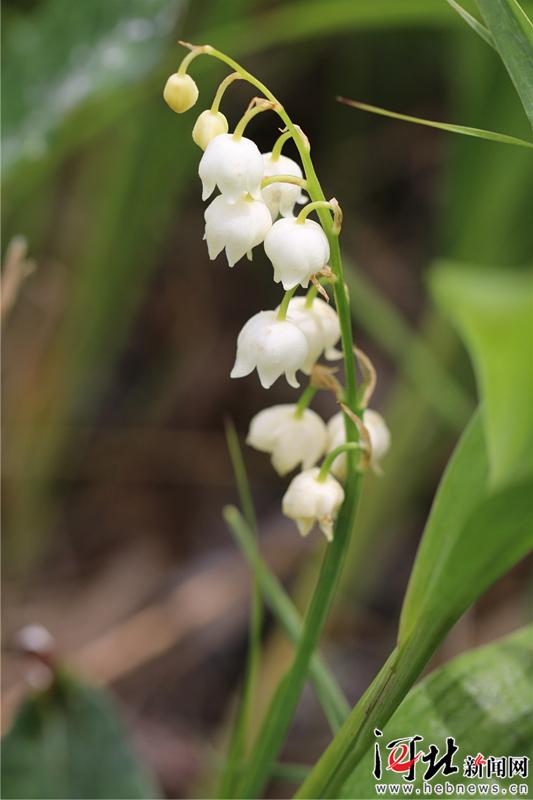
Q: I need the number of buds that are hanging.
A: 11